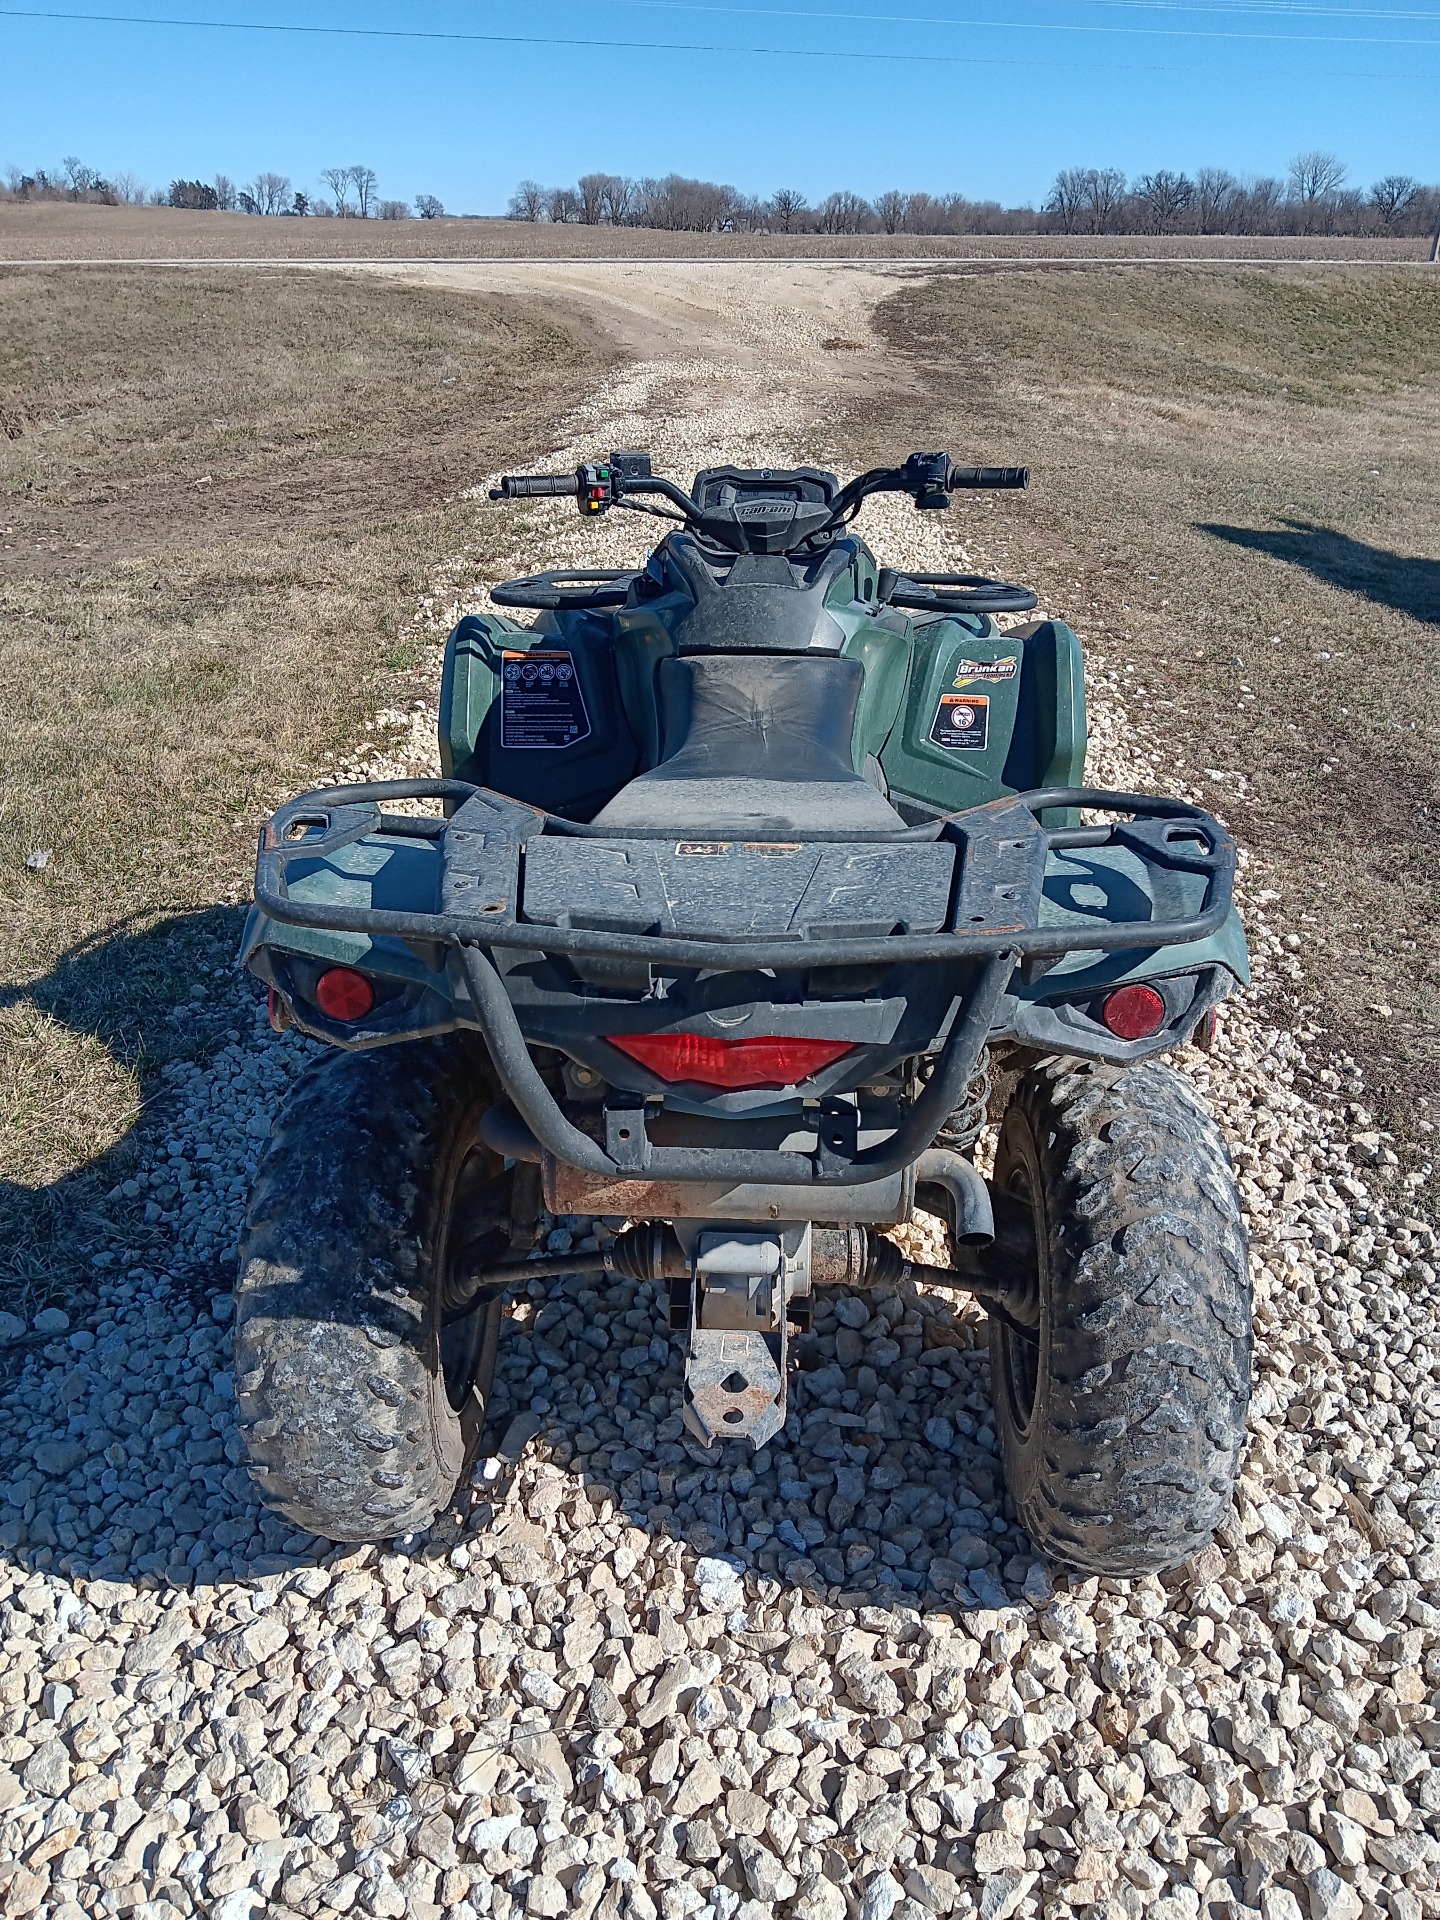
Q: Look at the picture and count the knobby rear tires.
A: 2